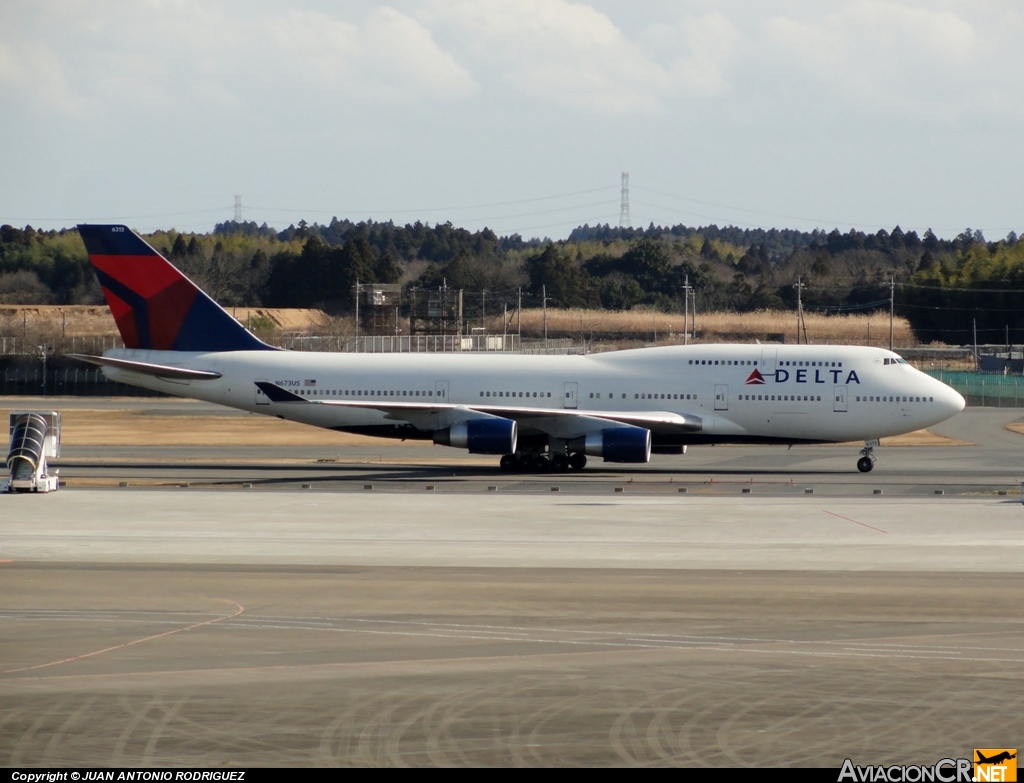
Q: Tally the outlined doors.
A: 6